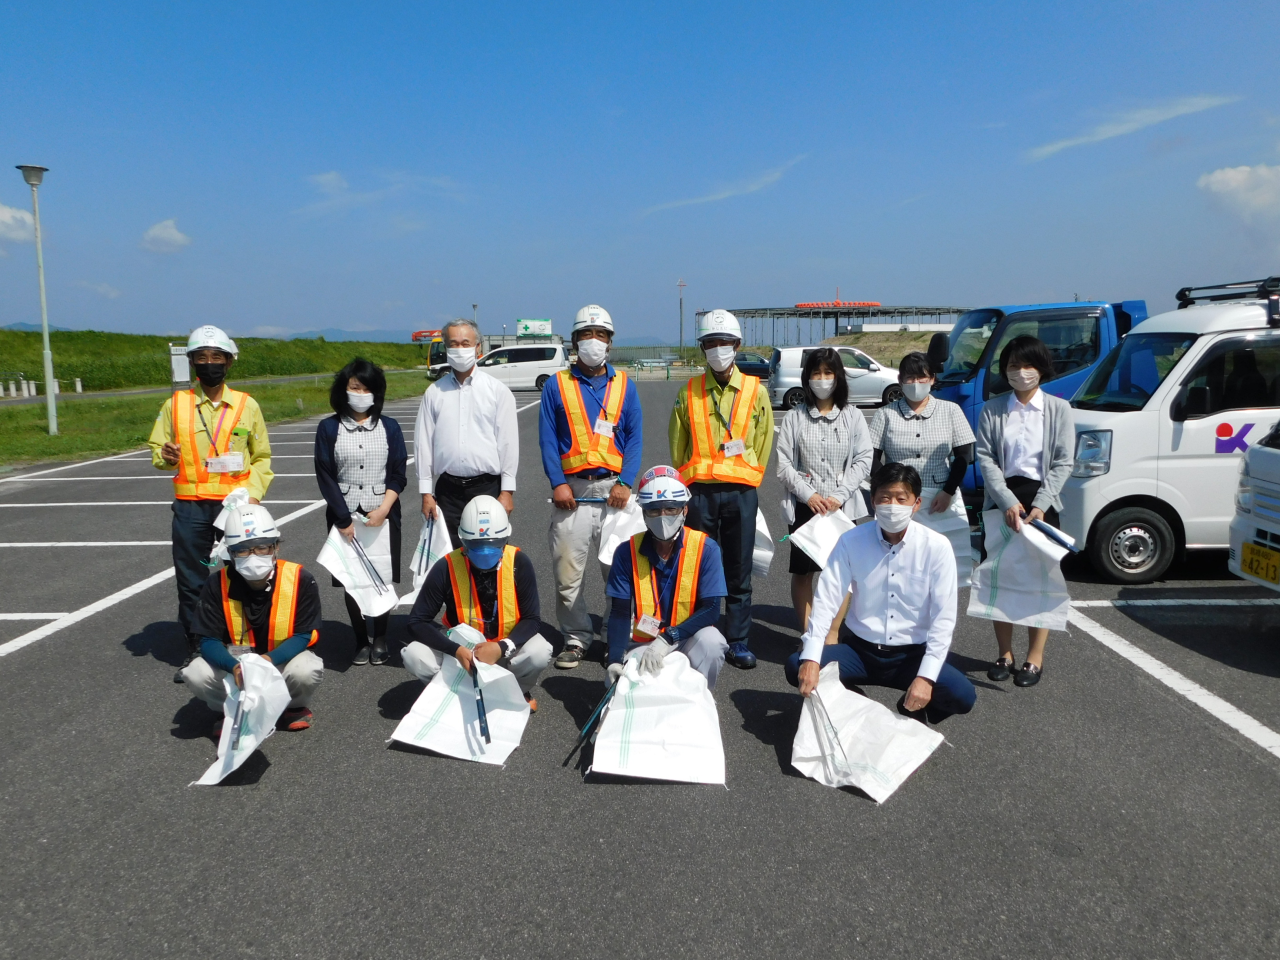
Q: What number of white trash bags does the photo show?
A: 12